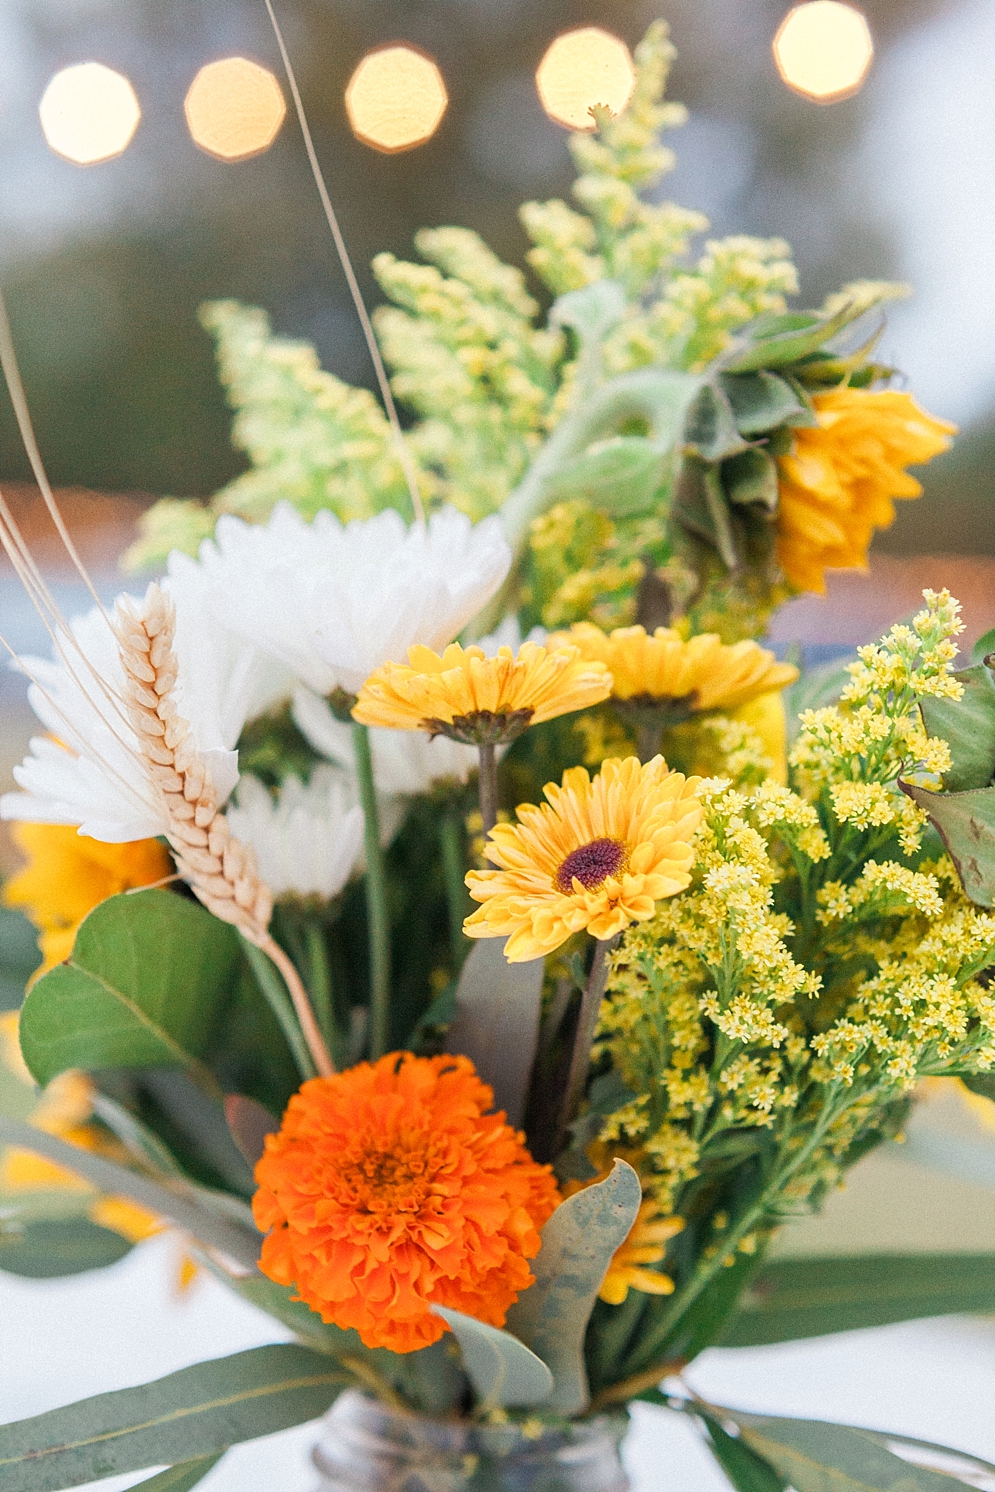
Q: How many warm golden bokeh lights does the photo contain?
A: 5